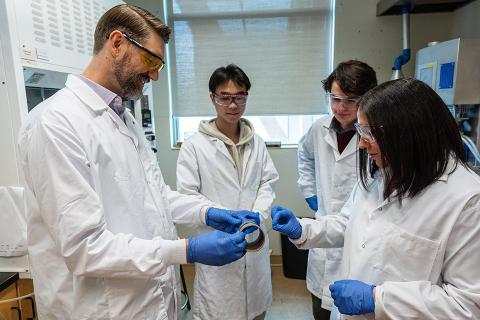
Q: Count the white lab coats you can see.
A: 4